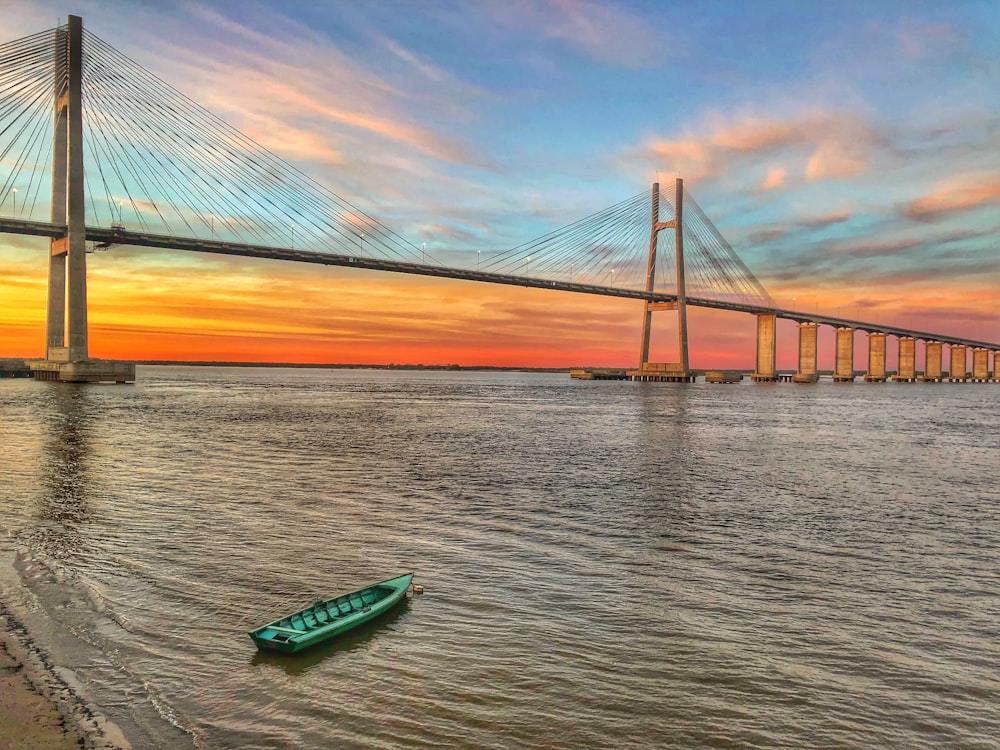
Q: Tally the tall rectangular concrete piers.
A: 9